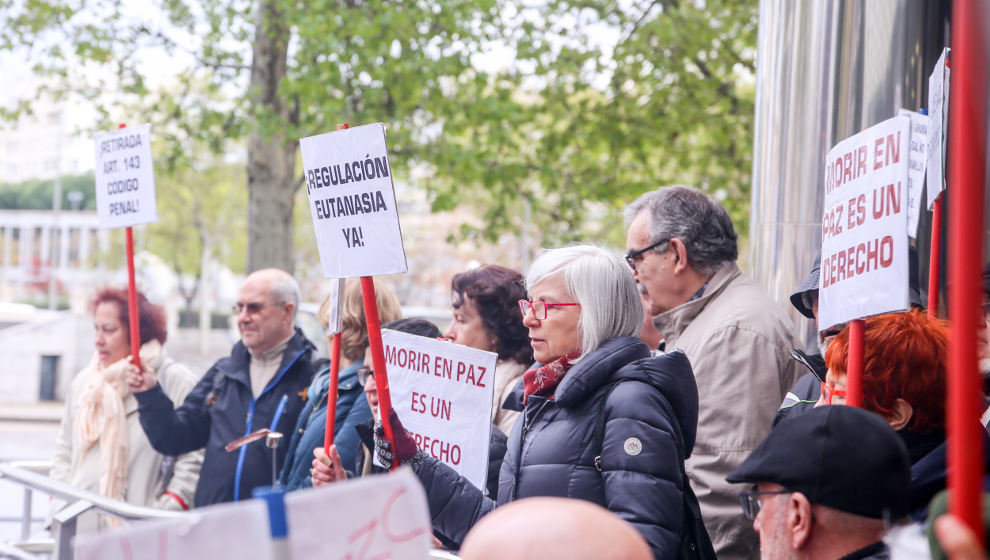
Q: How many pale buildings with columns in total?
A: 1